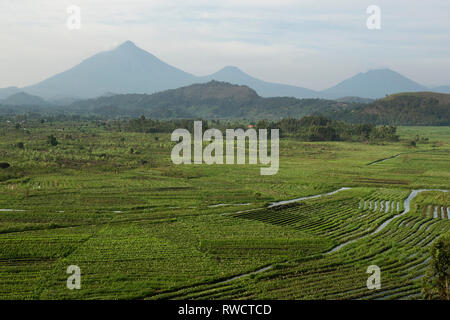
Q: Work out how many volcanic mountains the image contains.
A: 3